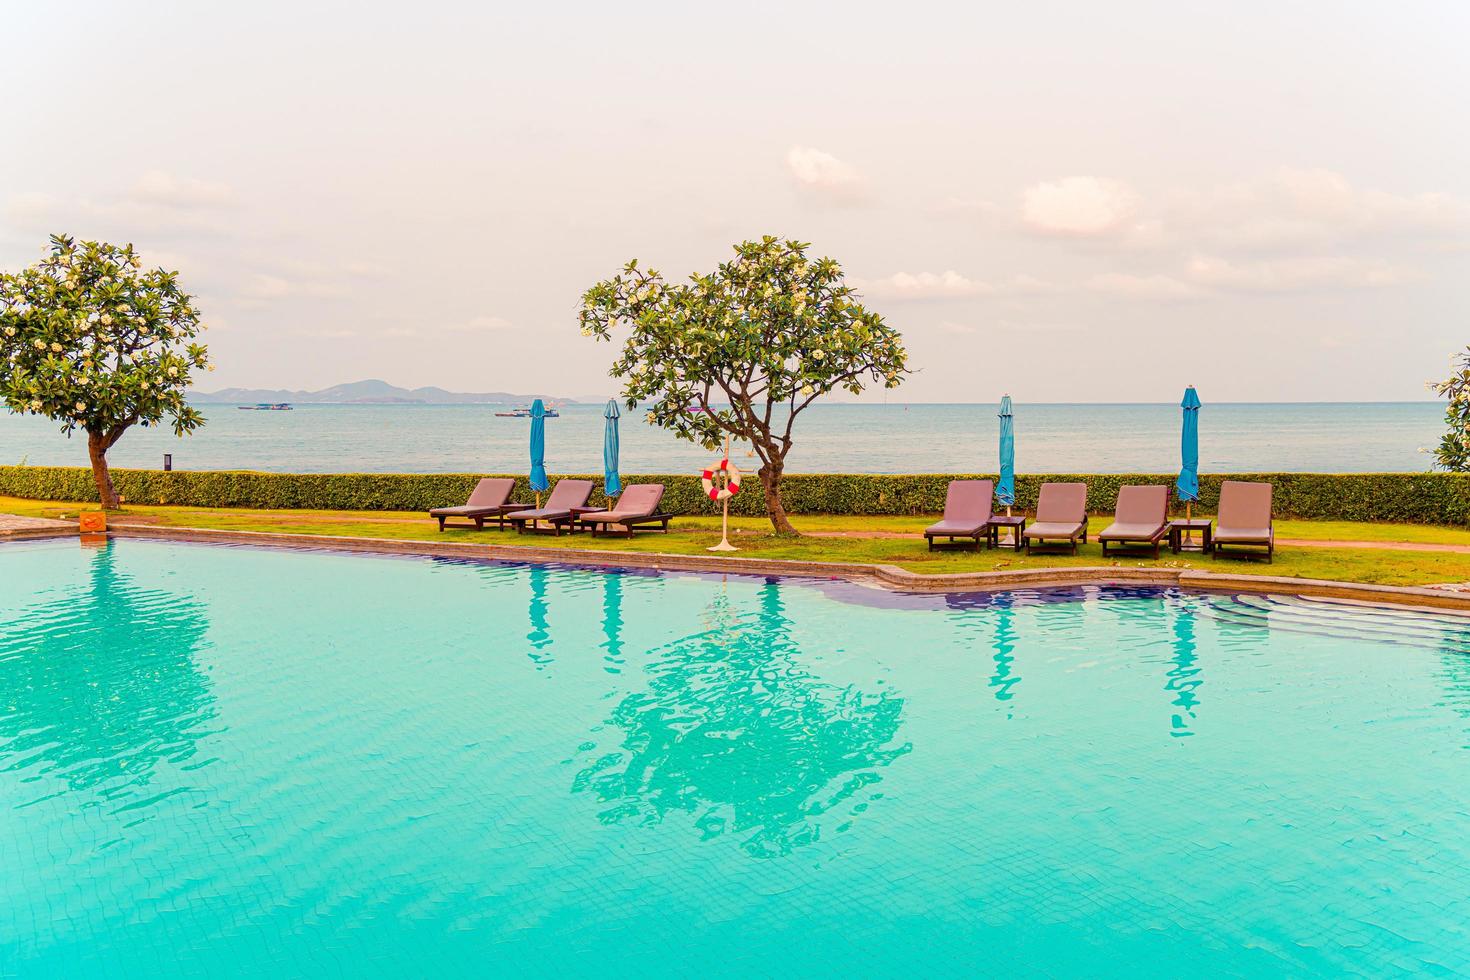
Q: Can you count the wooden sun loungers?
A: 7